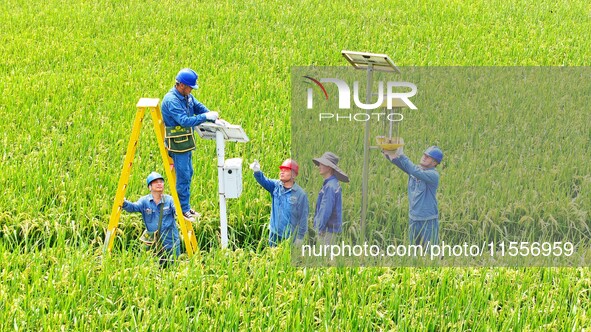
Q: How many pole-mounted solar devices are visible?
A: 2